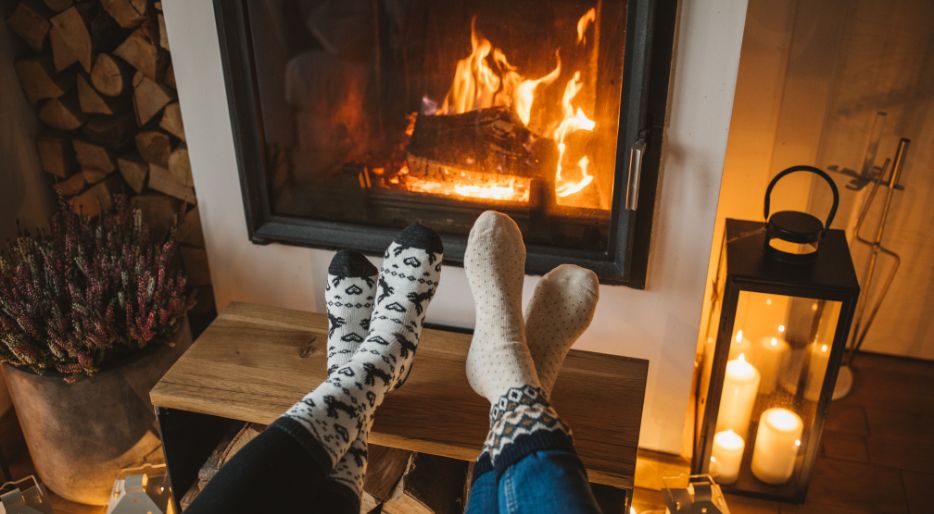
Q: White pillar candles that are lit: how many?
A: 3